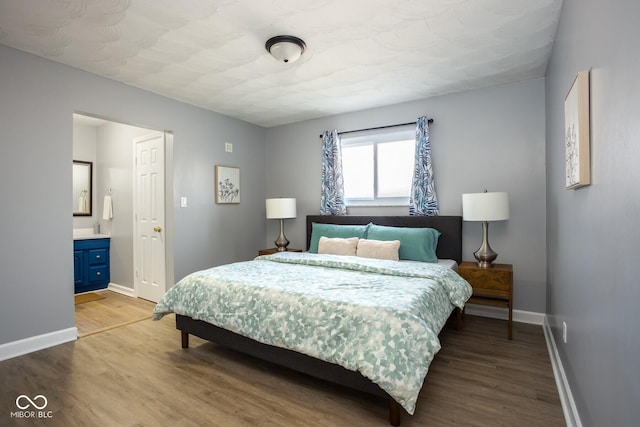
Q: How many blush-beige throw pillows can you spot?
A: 2